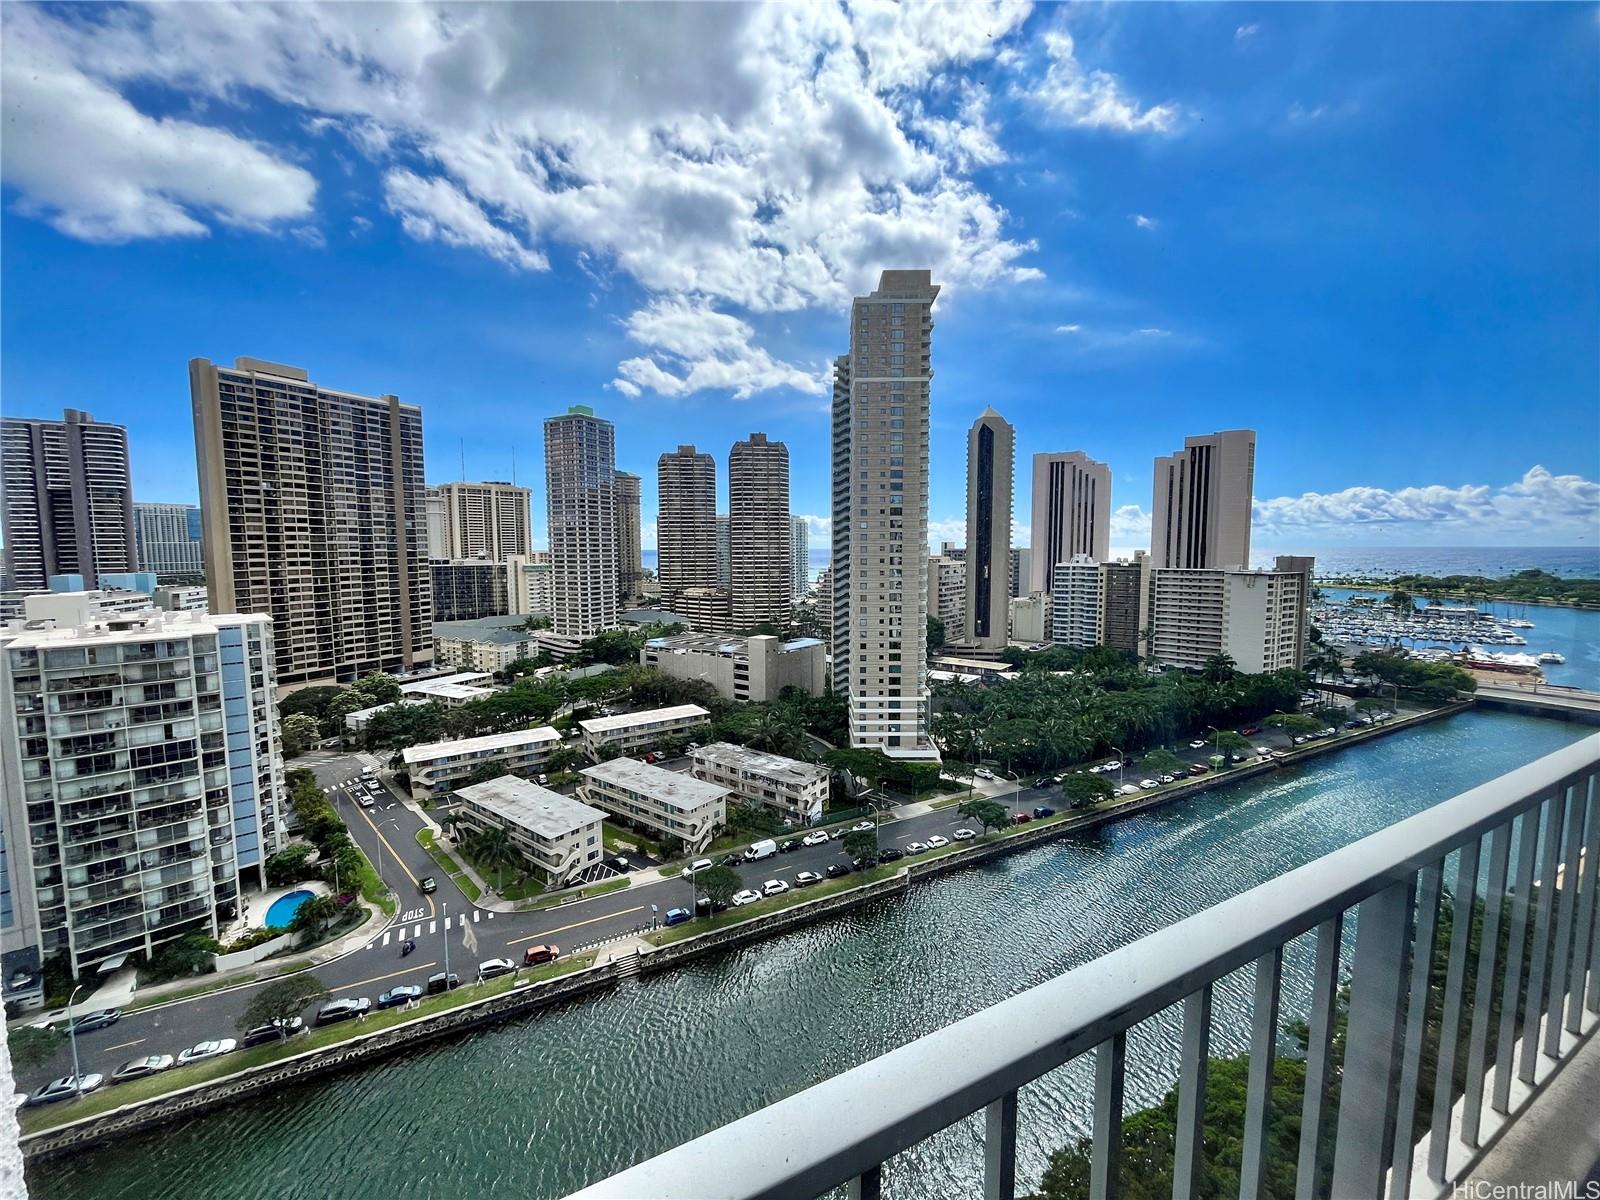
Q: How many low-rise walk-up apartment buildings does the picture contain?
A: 5